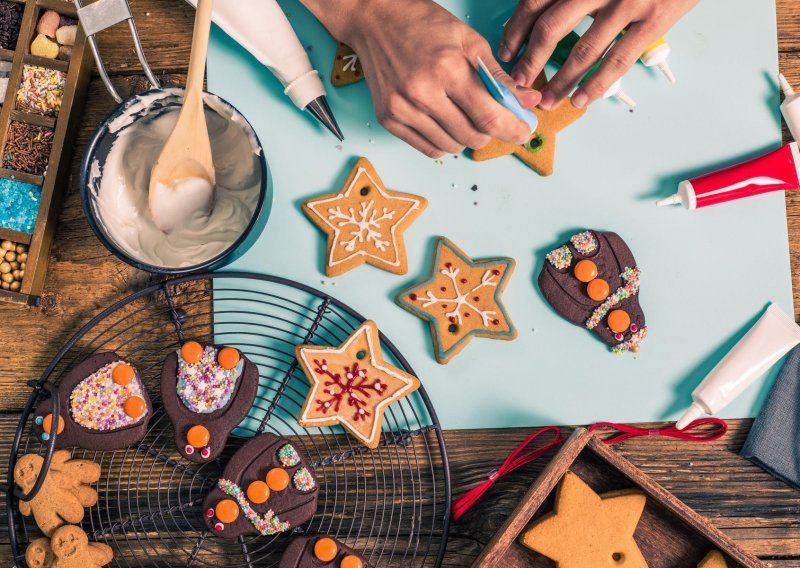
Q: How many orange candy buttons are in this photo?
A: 14